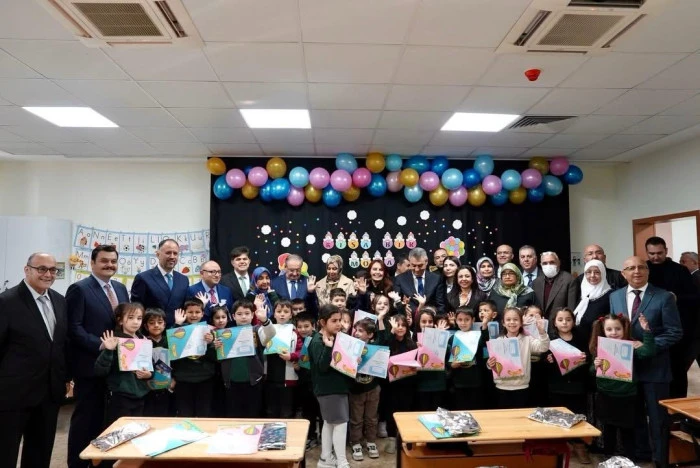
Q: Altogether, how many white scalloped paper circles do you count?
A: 9